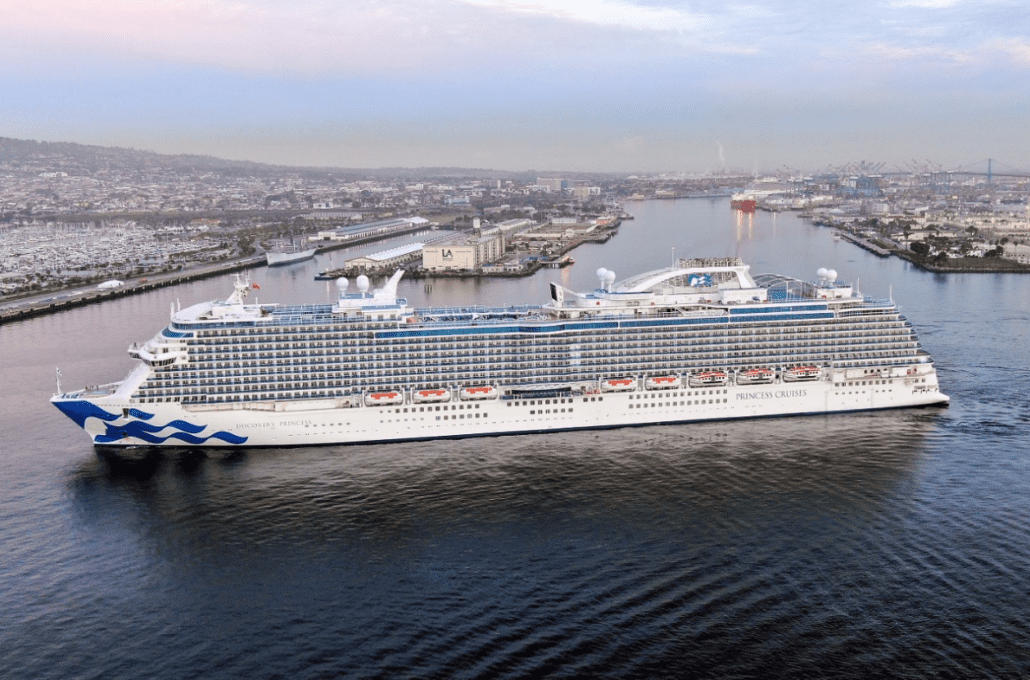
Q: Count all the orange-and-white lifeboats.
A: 8